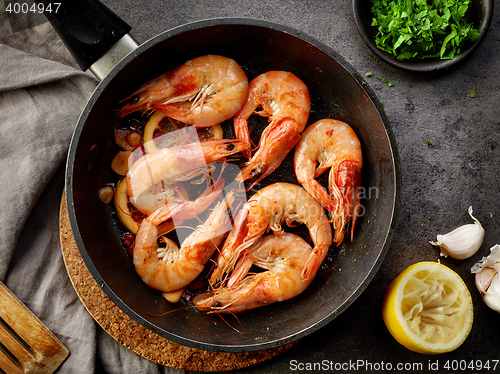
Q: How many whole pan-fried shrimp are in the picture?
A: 7